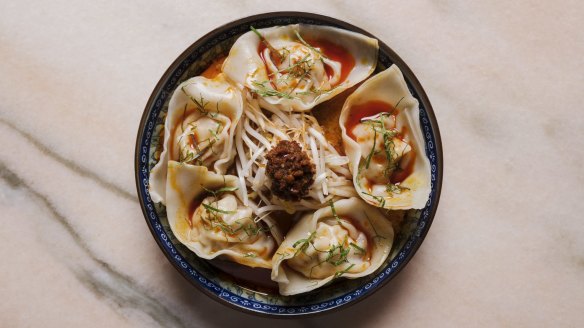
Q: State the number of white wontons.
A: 5